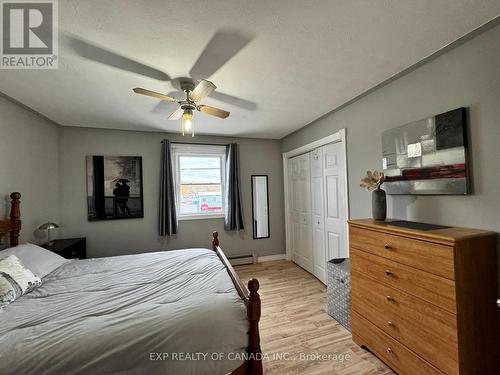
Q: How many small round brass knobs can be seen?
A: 5